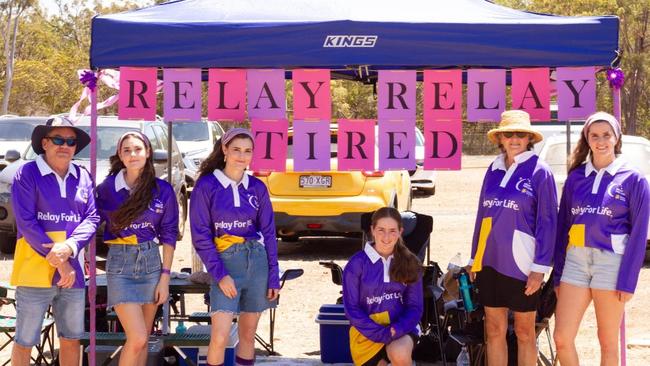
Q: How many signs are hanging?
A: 15